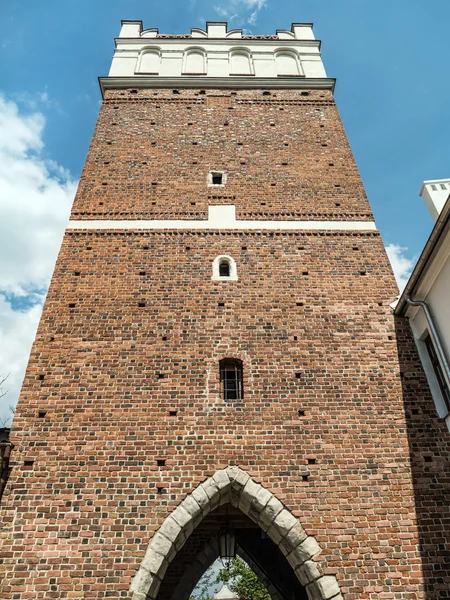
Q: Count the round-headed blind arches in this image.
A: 4